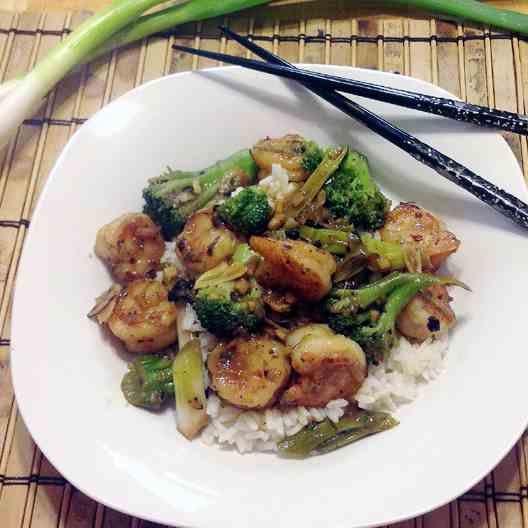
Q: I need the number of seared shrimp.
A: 9